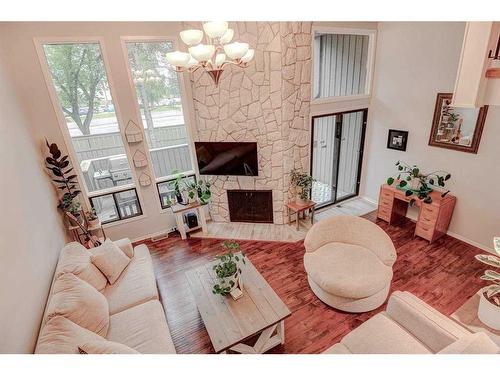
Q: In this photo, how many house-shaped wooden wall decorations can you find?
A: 3